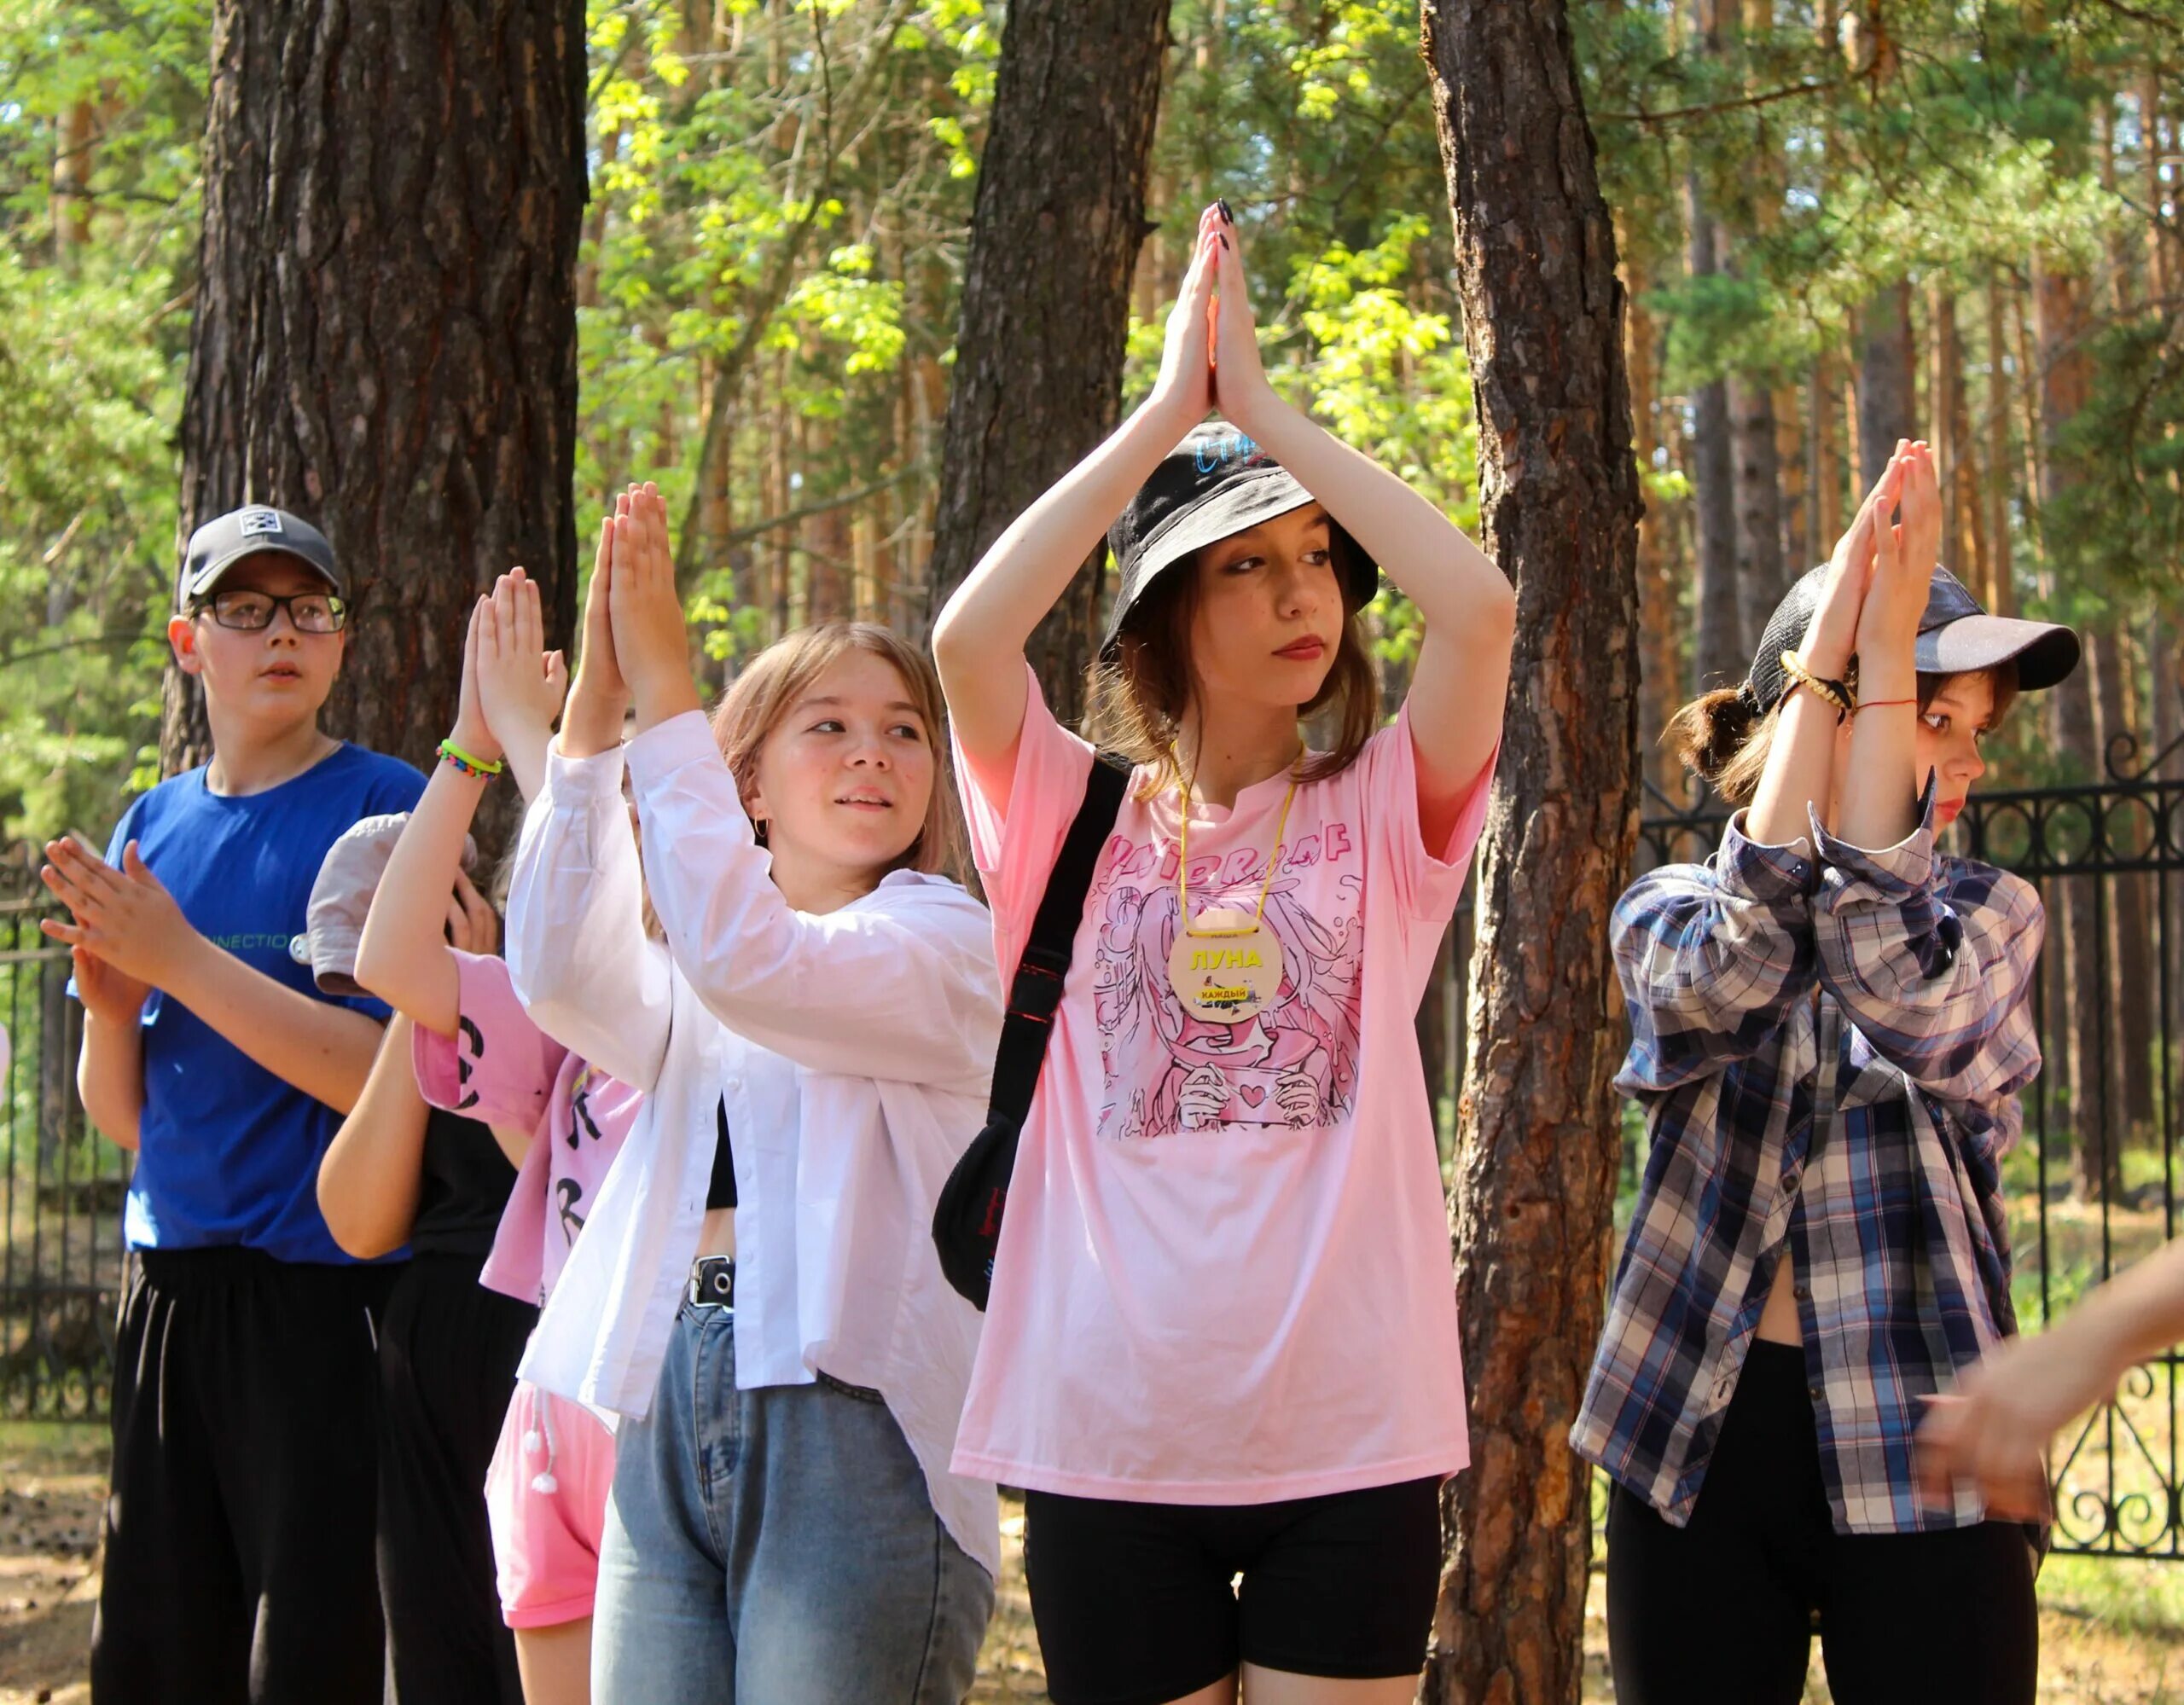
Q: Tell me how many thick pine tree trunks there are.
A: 3